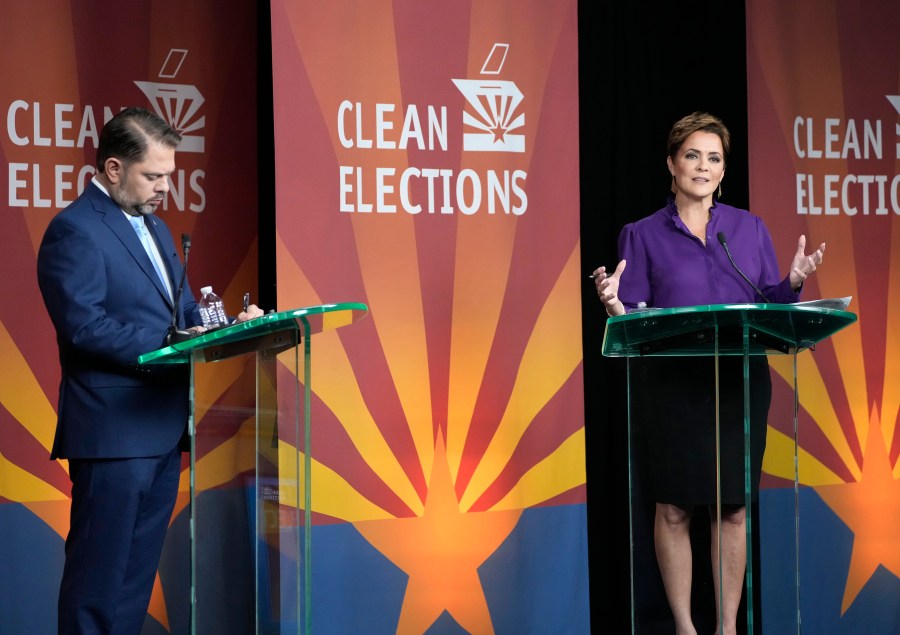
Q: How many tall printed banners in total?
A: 3